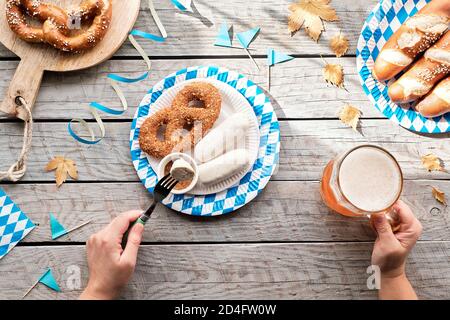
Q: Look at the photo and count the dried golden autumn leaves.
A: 7